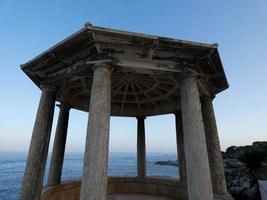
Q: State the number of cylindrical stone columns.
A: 7